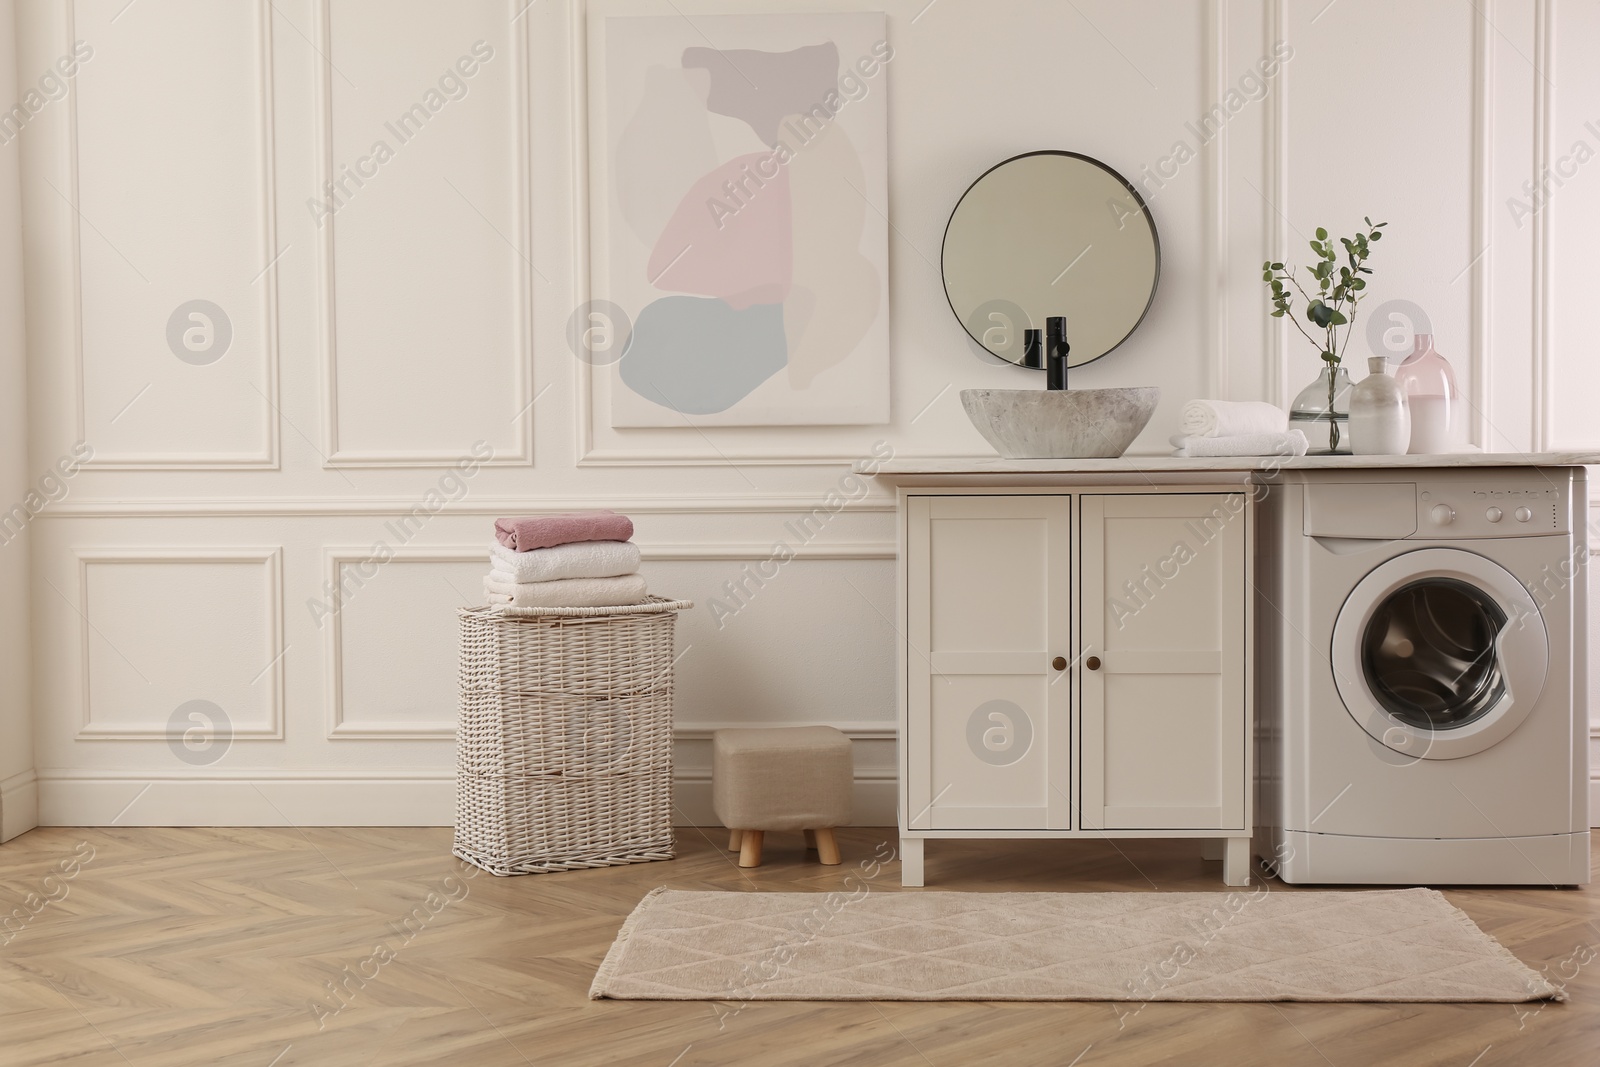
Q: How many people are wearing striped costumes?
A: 0